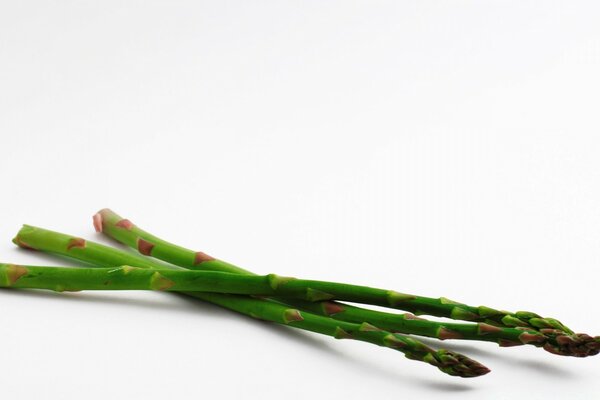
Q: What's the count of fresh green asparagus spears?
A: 3